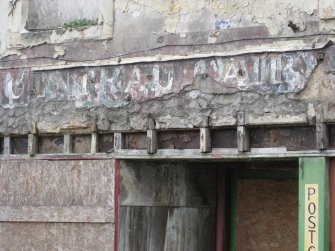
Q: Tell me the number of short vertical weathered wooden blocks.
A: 9